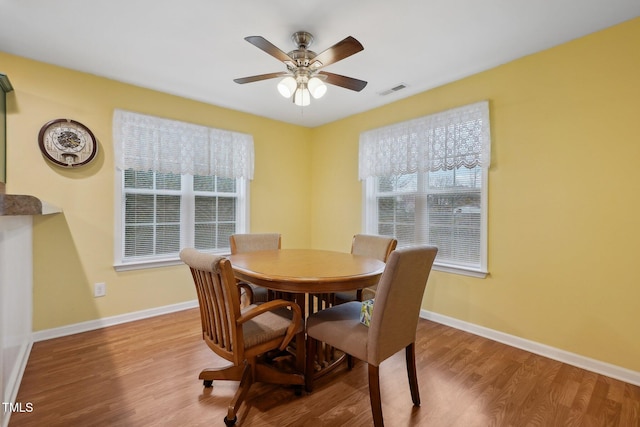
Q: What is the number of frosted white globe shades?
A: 3